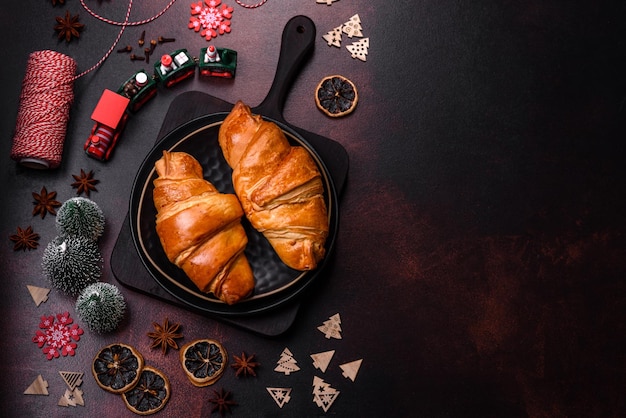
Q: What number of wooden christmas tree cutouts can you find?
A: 15